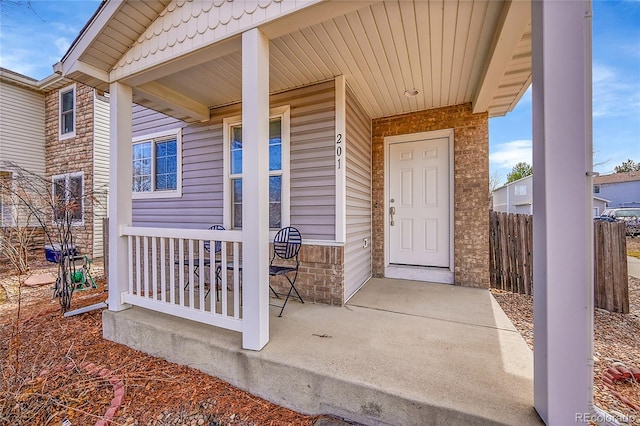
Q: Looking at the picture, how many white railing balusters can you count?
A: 12